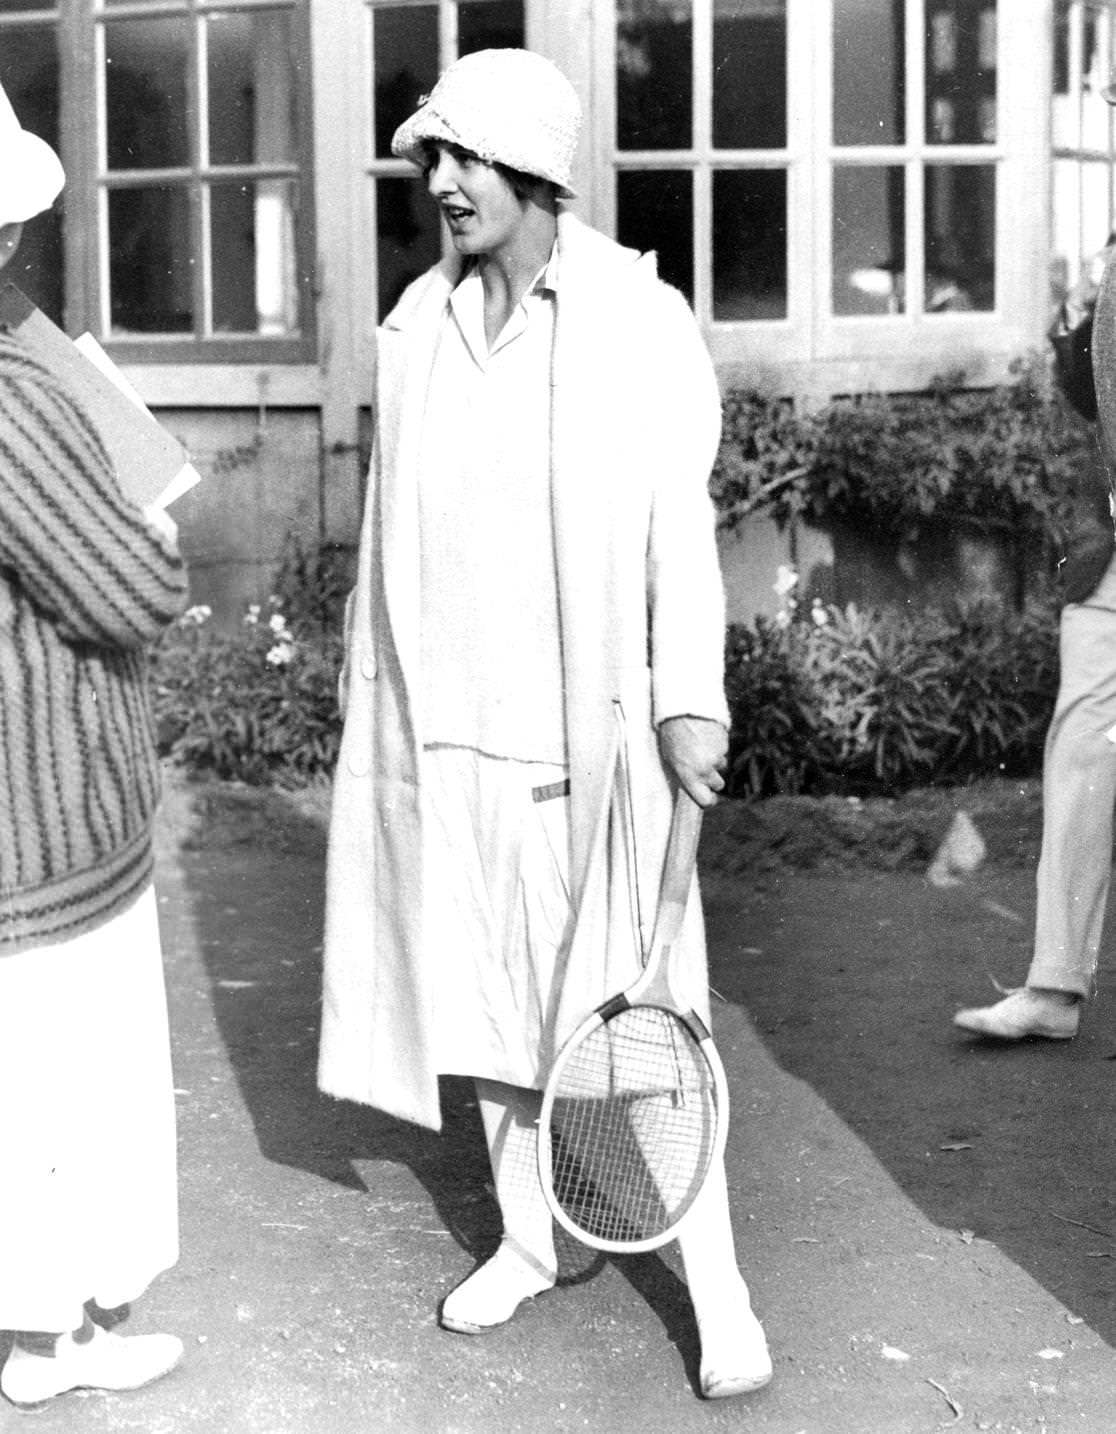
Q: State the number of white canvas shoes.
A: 4